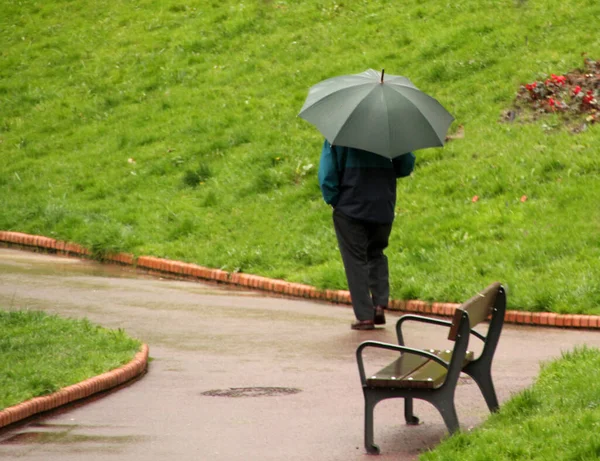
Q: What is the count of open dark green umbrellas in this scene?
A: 1